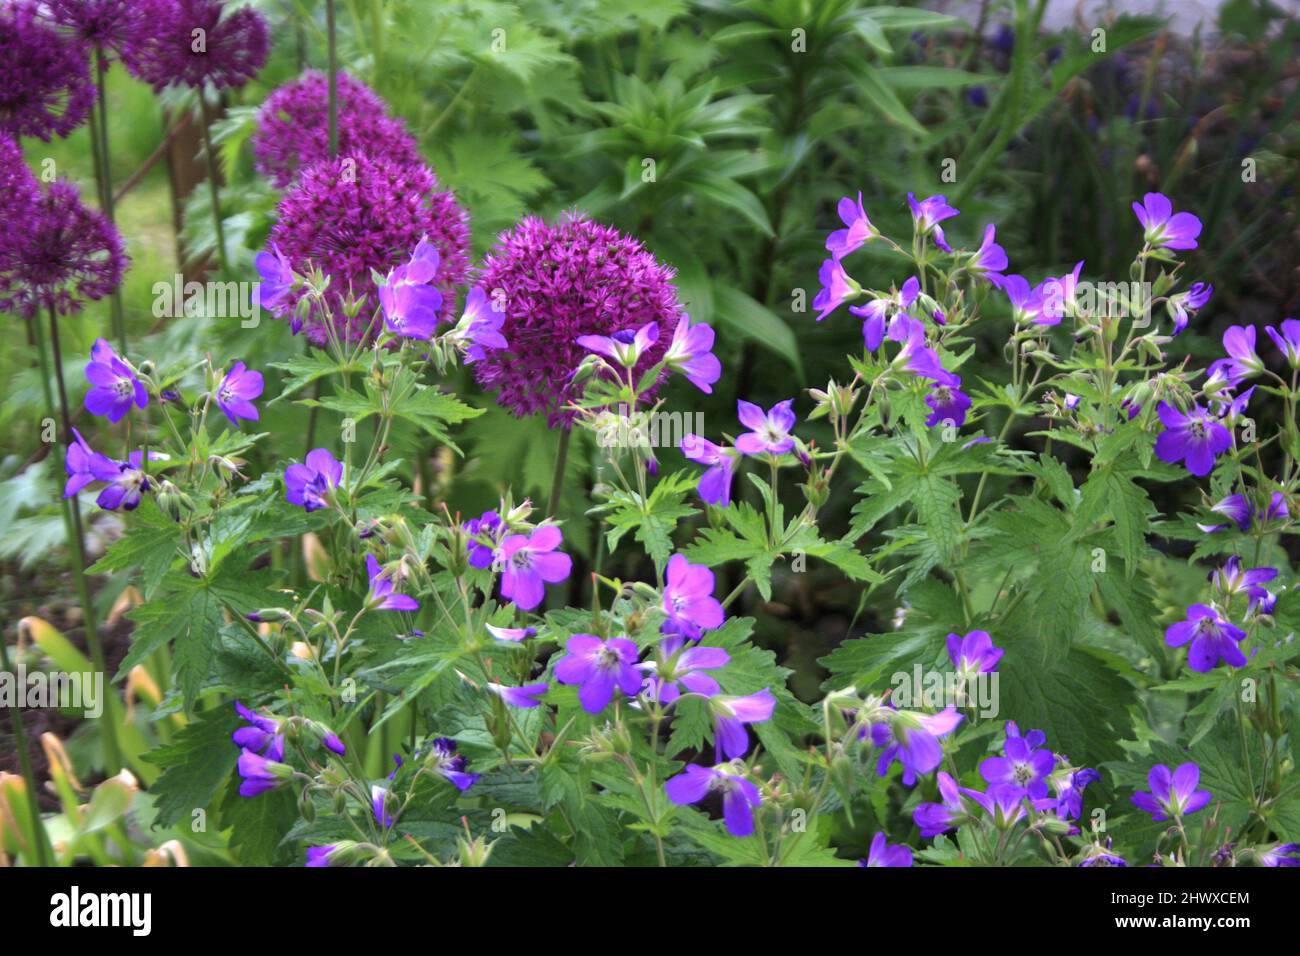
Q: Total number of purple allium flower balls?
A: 8